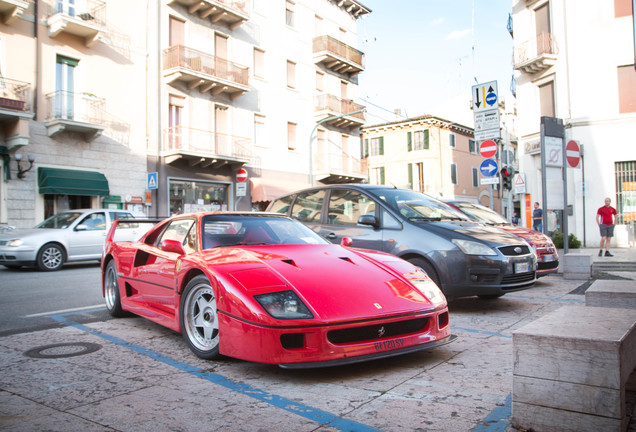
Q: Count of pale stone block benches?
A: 3